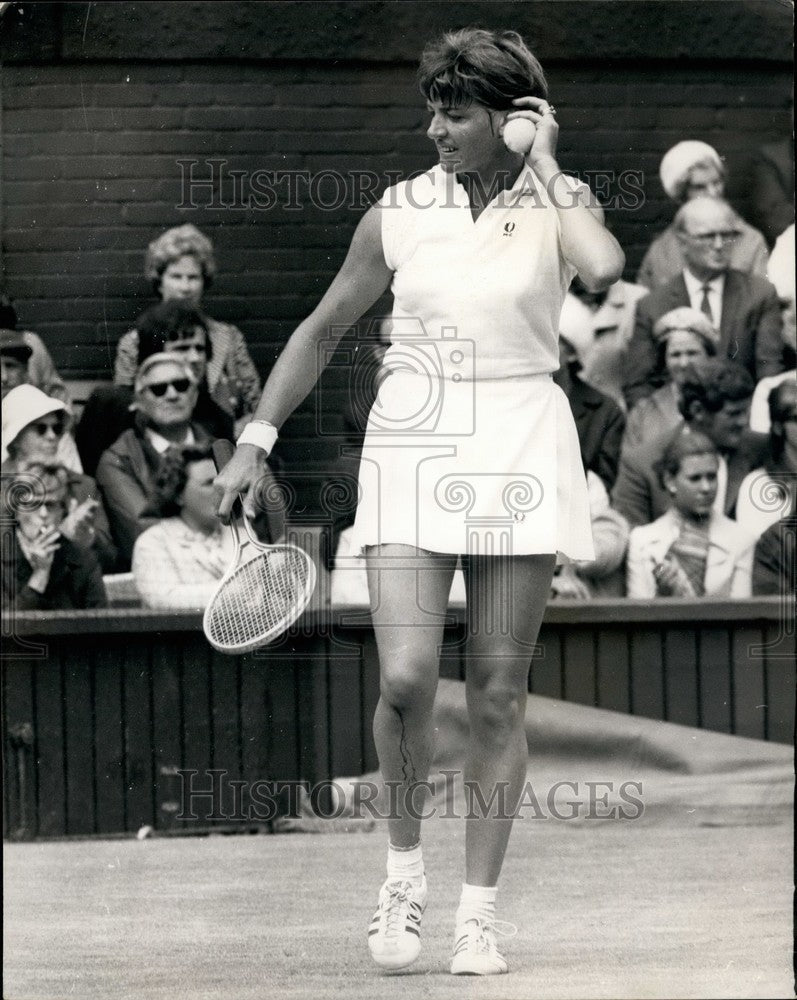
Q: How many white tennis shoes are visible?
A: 2